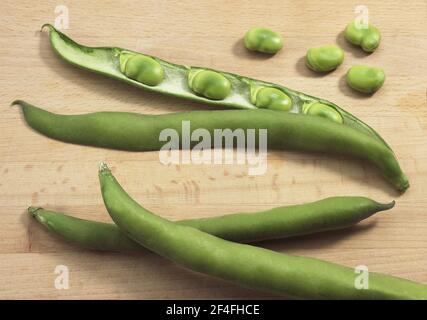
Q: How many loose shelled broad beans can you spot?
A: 4